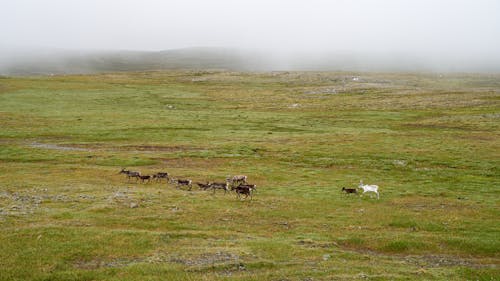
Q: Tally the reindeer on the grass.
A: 11